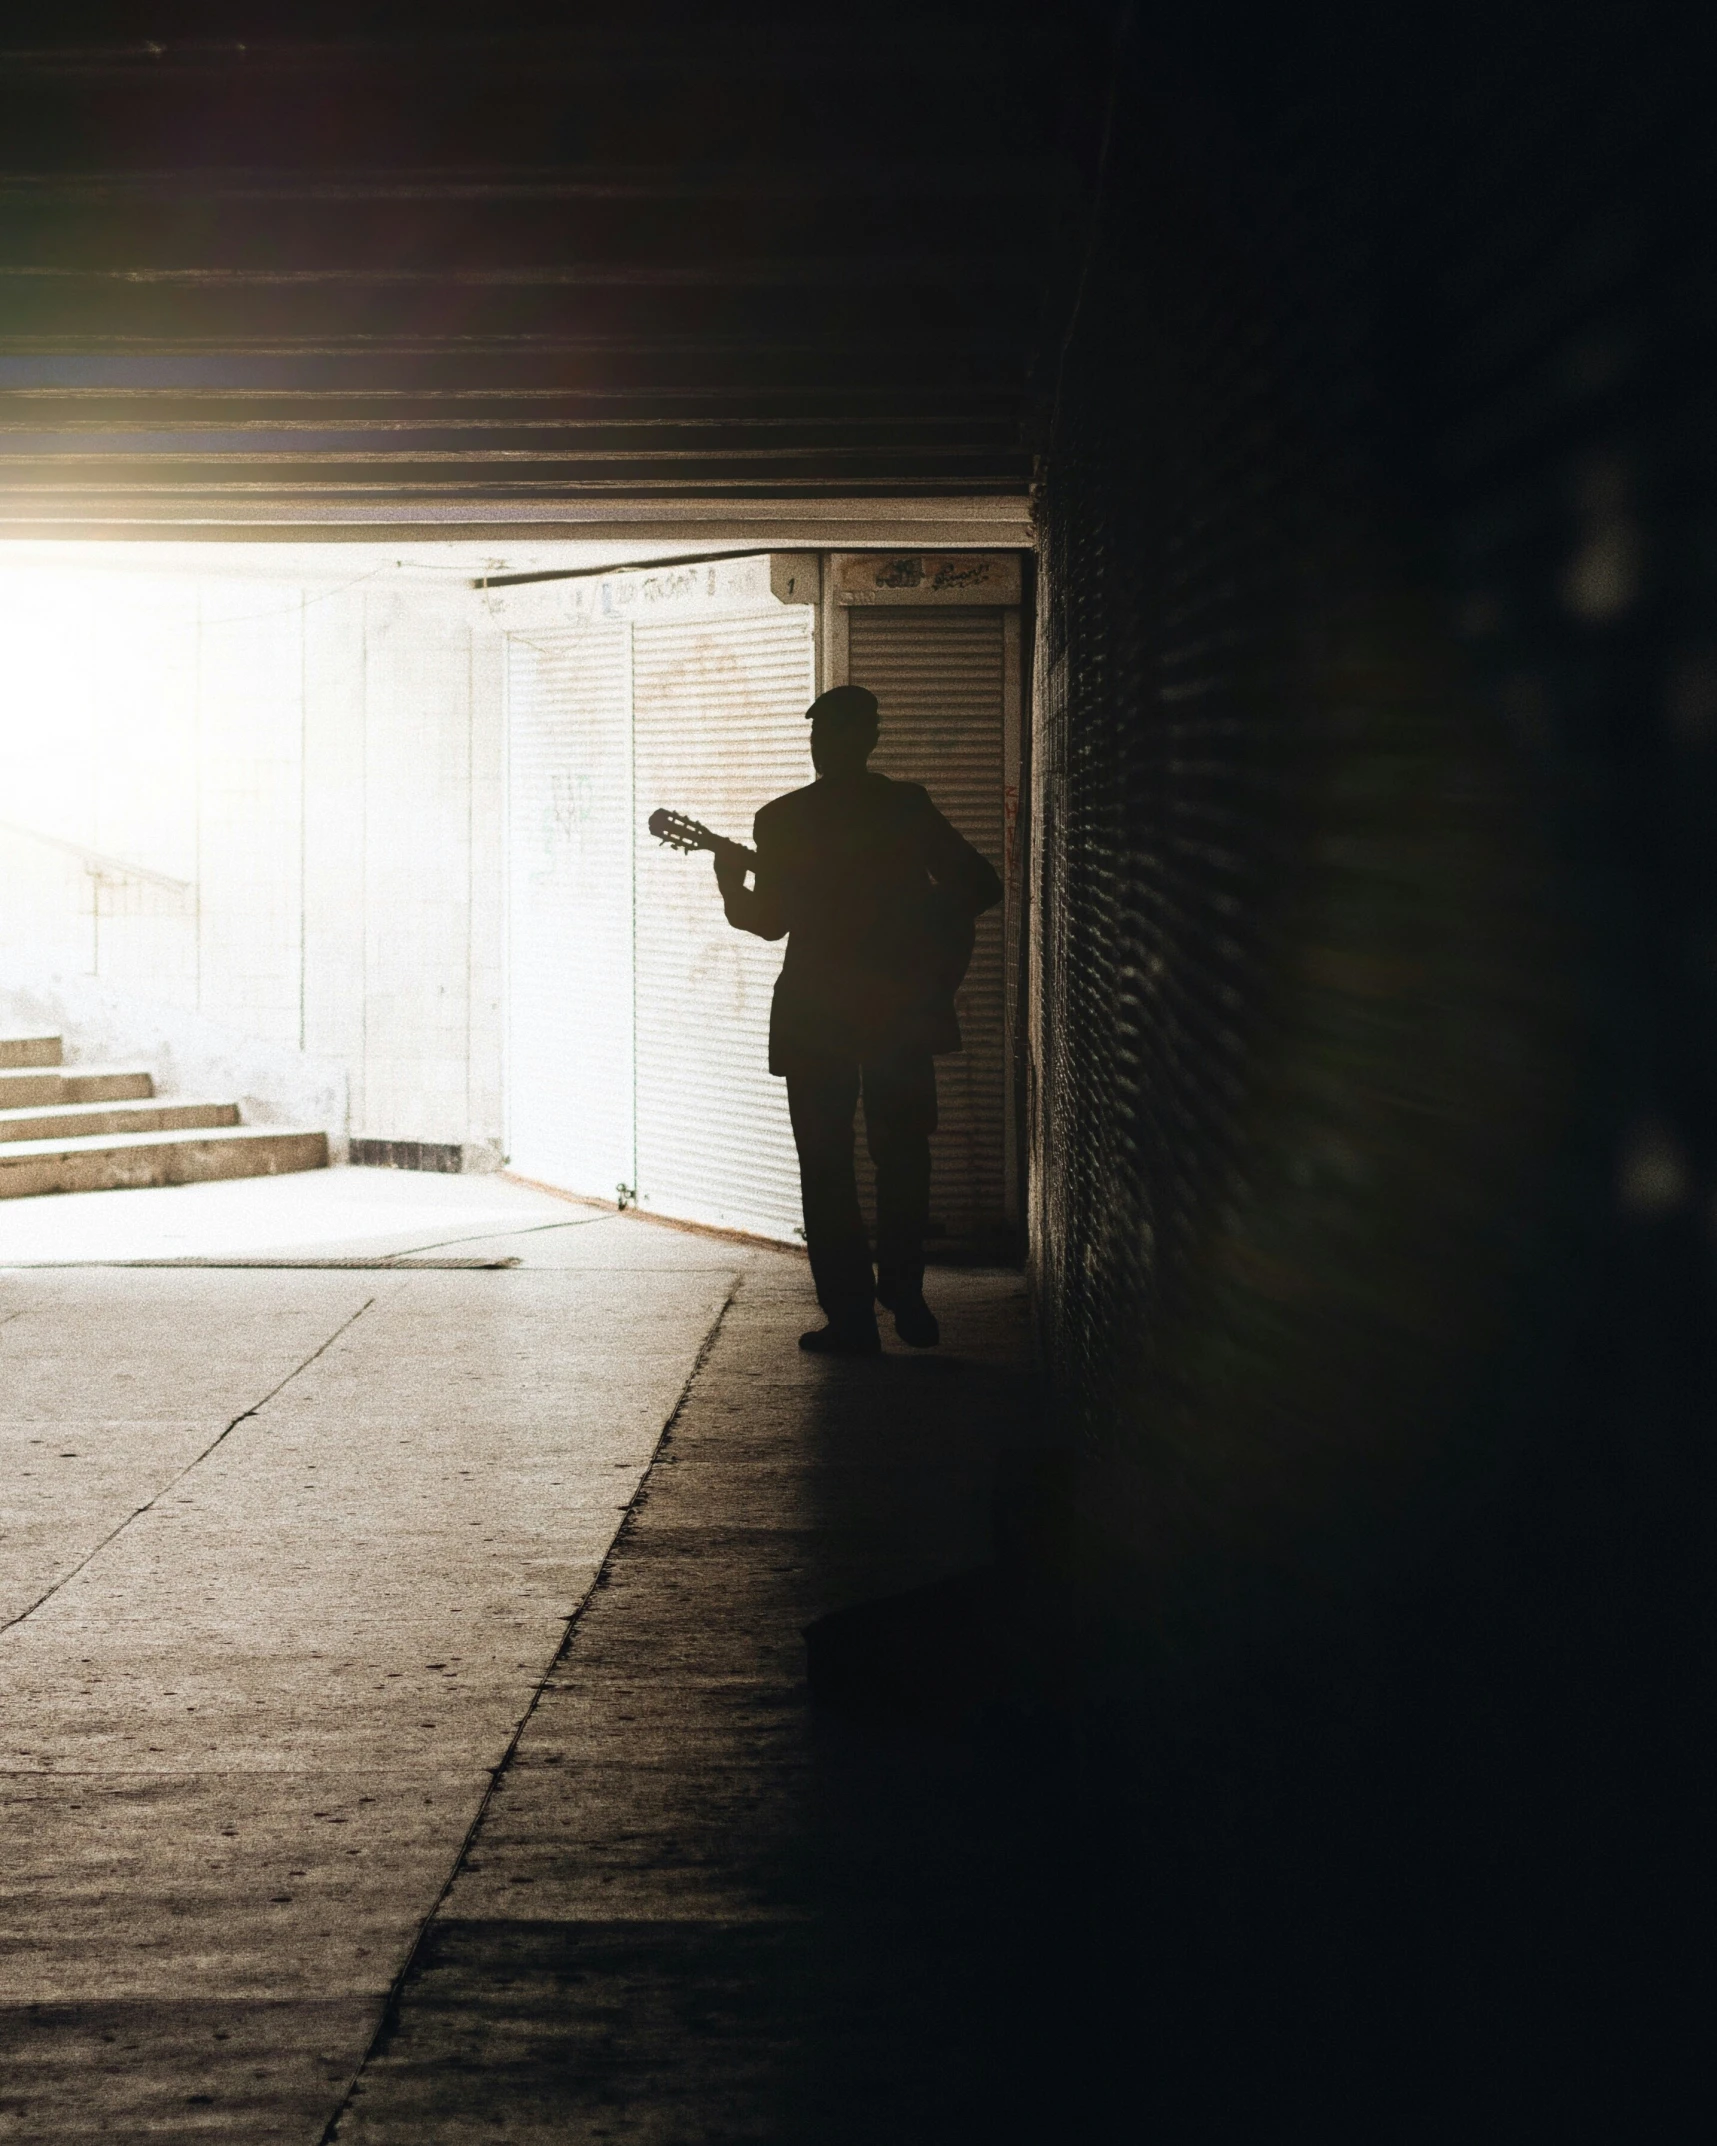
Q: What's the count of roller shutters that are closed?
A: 3